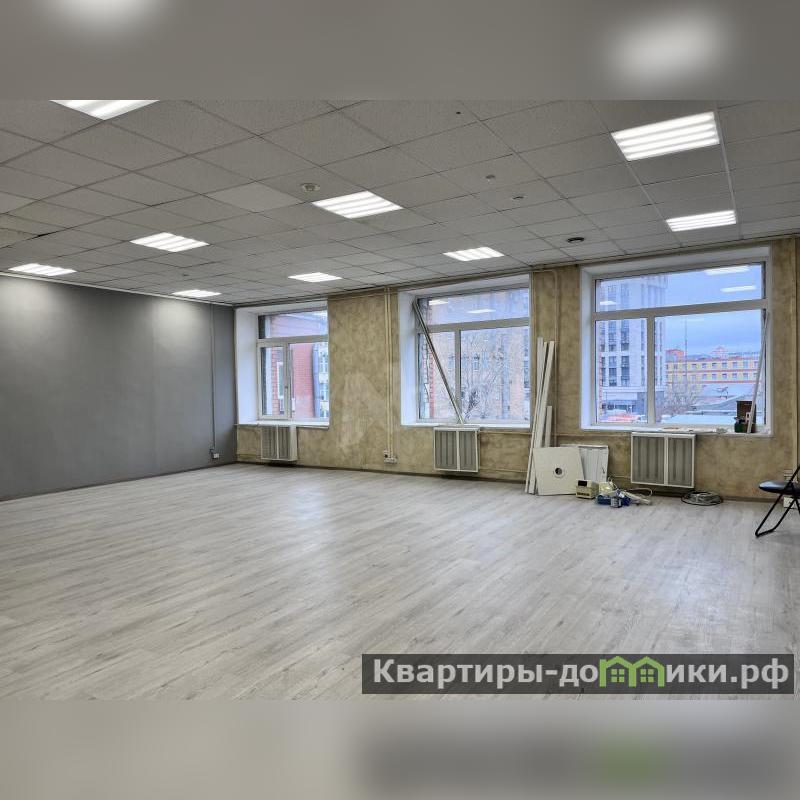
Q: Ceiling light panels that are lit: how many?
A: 9